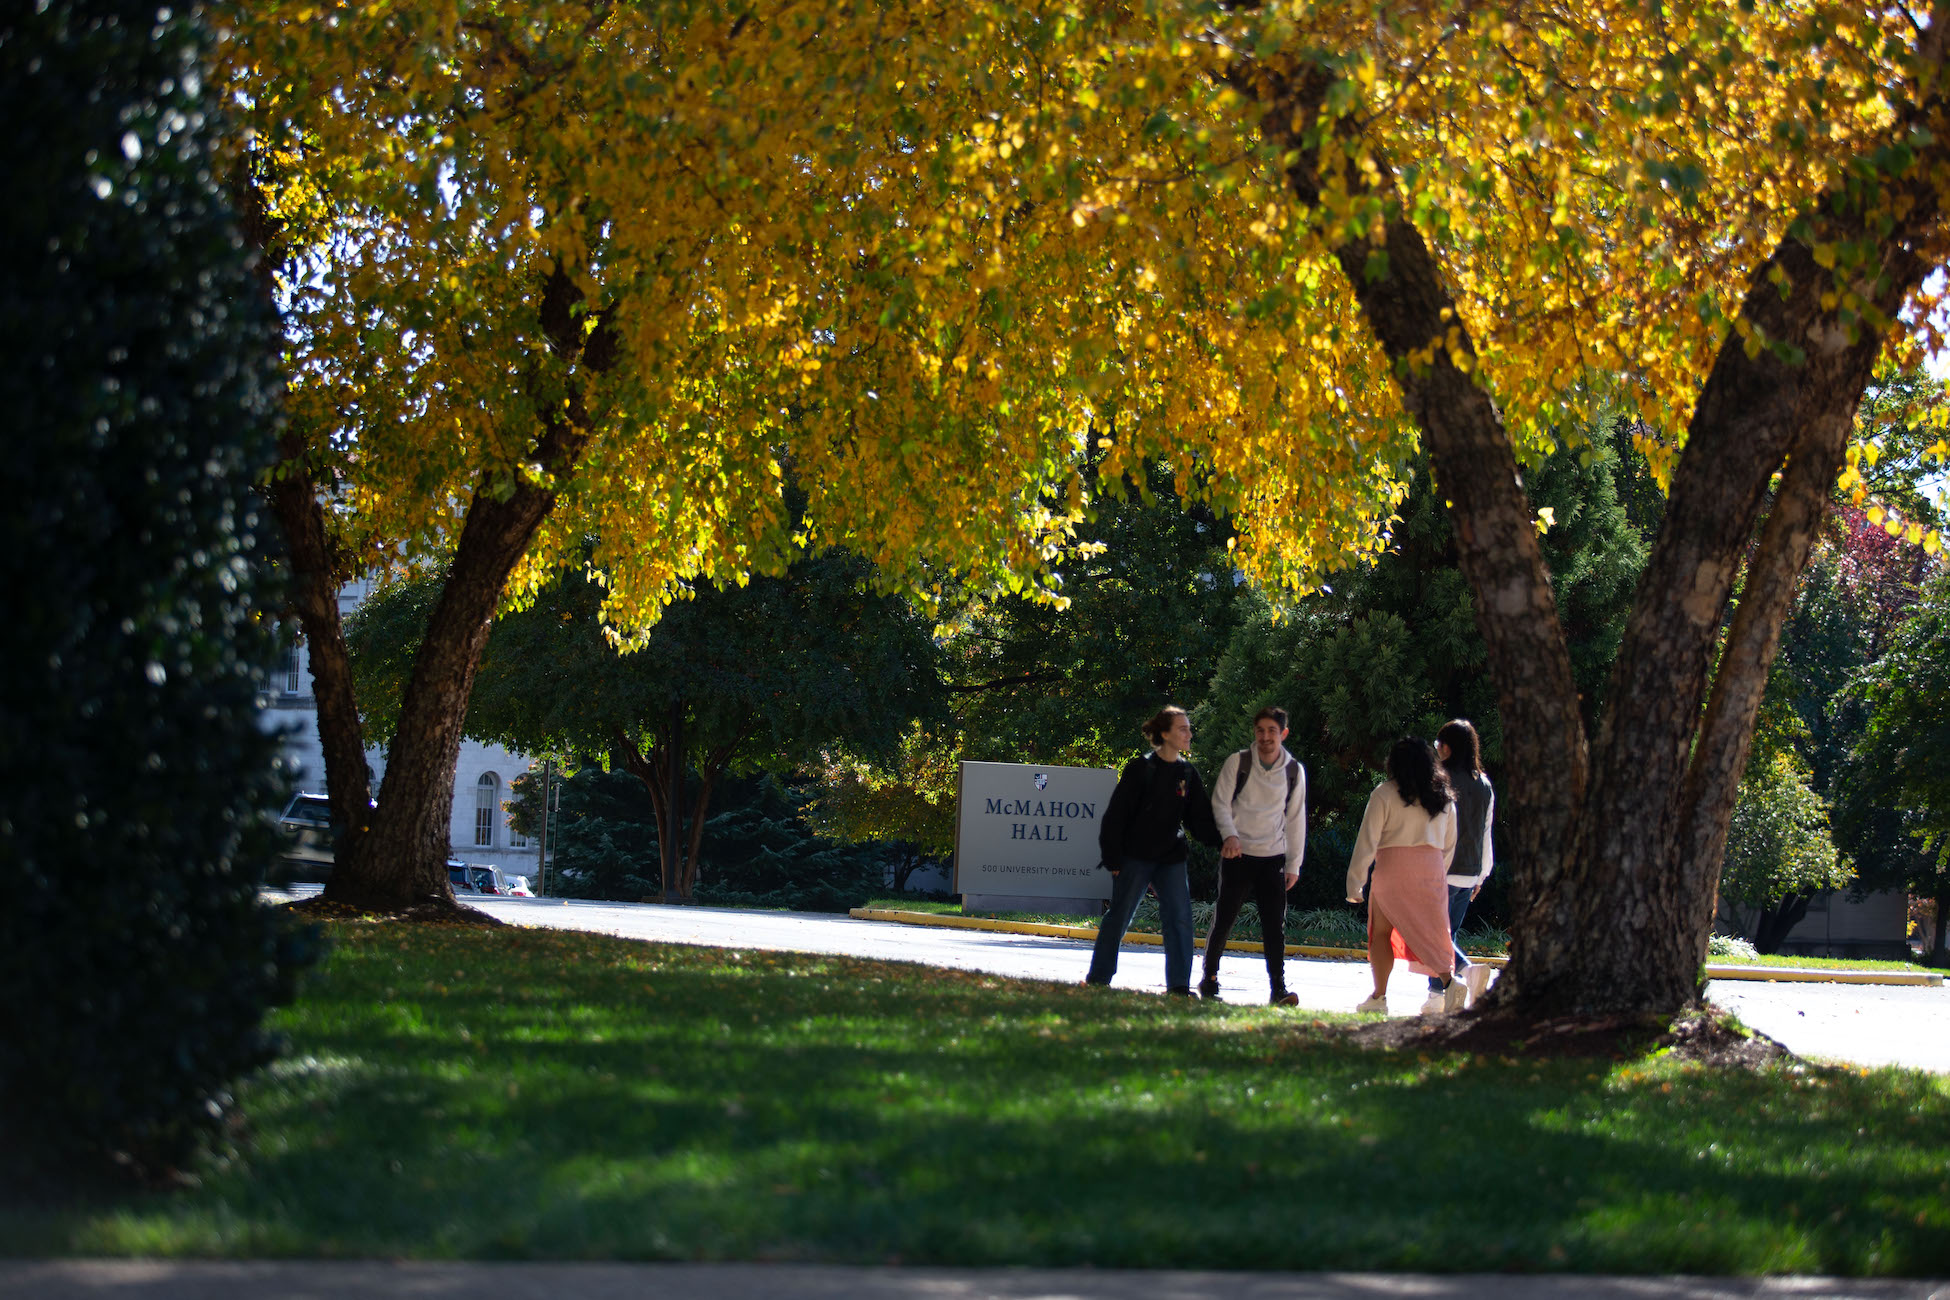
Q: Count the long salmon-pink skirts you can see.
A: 1